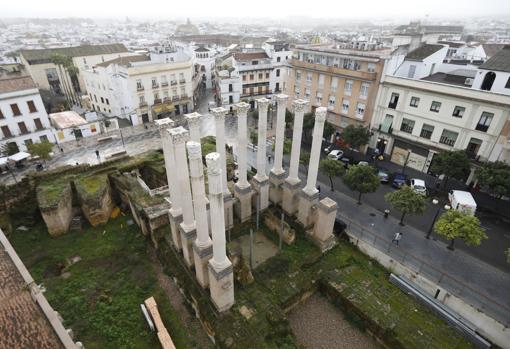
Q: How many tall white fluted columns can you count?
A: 11